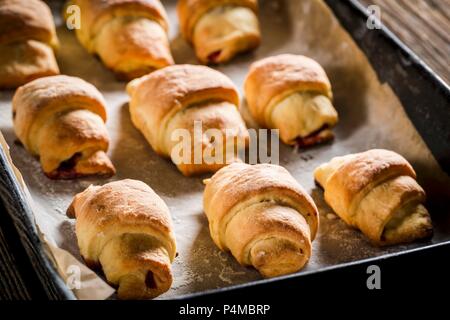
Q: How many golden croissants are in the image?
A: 9